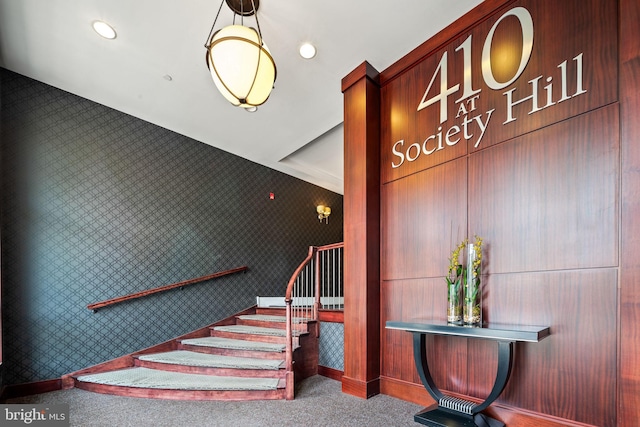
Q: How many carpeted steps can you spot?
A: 5